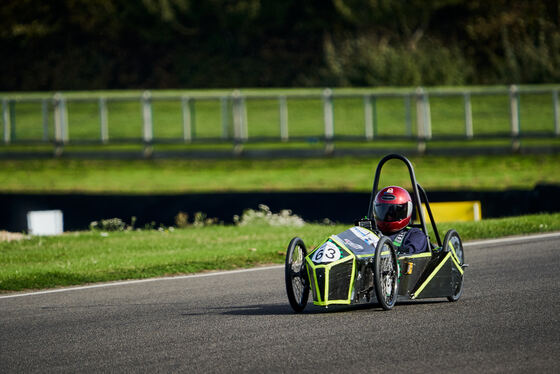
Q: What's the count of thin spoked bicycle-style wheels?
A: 3